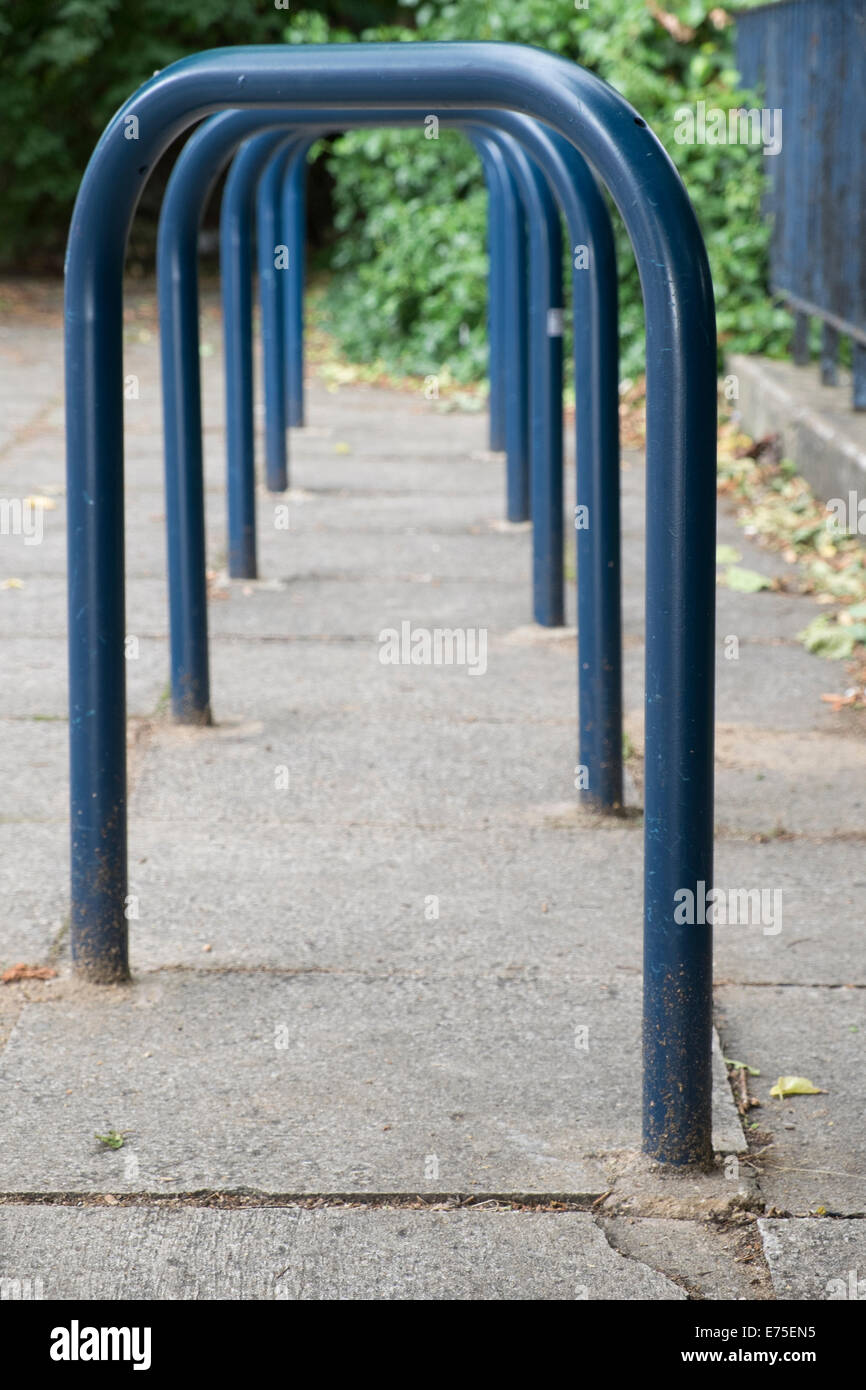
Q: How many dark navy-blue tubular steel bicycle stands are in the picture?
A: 5